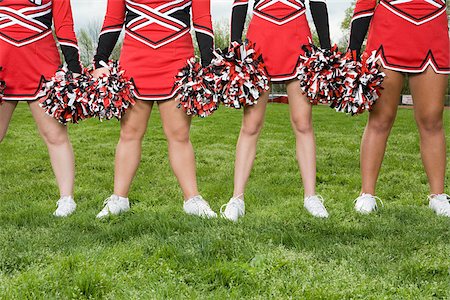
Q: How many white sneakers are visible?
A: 7